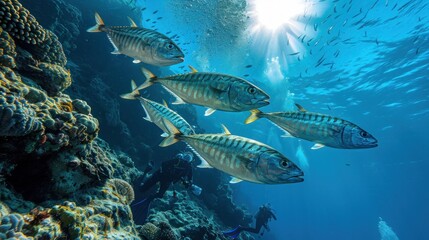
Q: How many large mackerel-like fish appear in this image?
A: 5